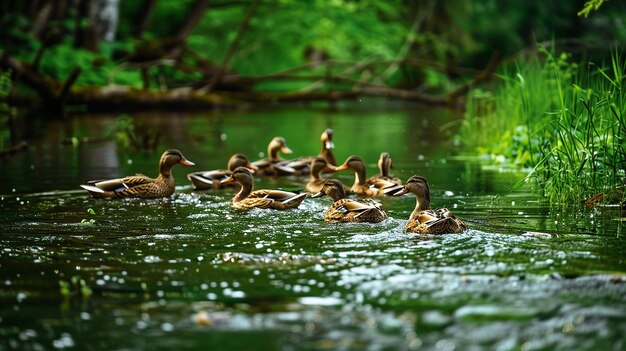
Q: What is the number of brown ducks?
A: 10